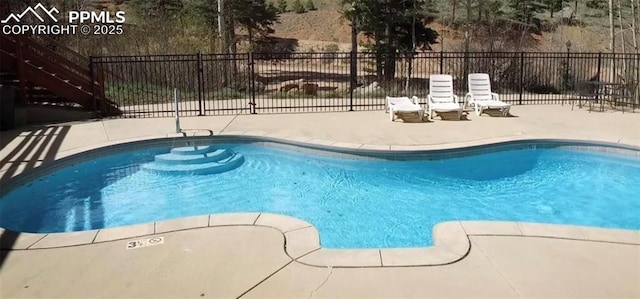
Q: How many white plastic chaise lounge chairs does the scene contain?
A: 3